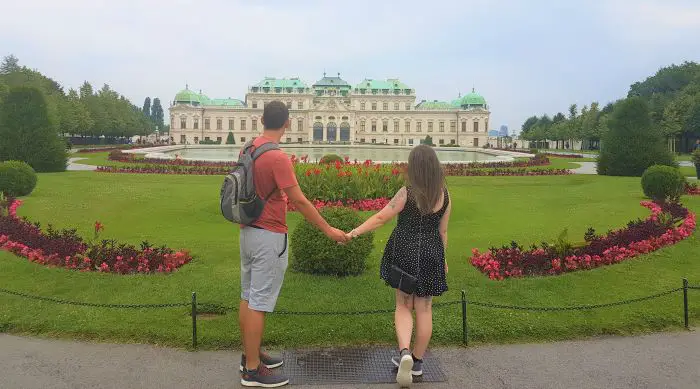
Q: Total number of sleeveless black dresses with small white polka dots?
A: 1